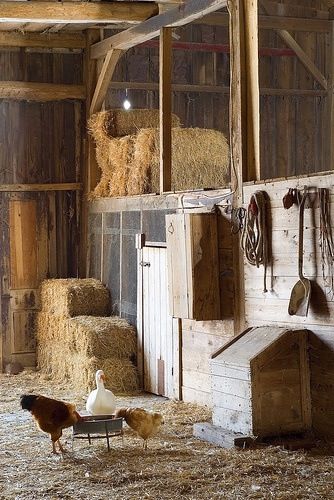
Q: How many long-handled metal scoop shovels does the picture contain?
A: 1